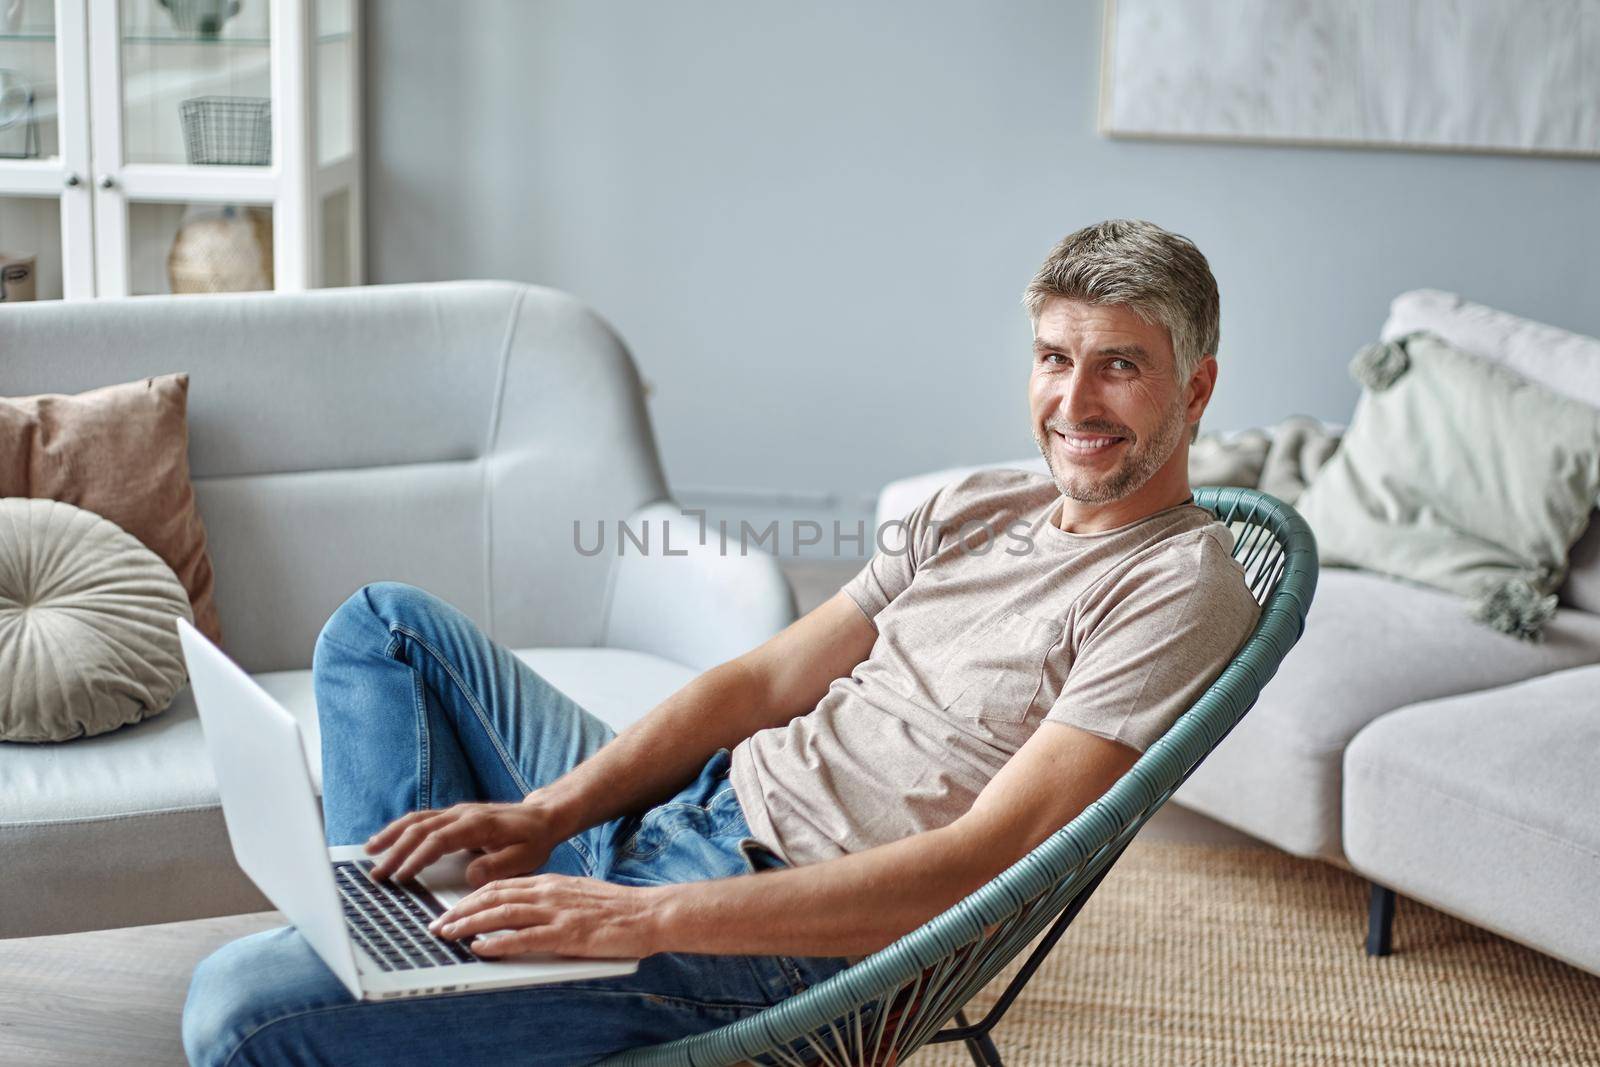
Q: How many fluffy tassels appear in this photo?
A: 2